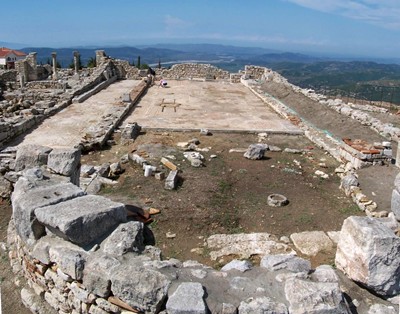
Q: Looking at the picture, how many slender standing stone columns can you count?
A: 2